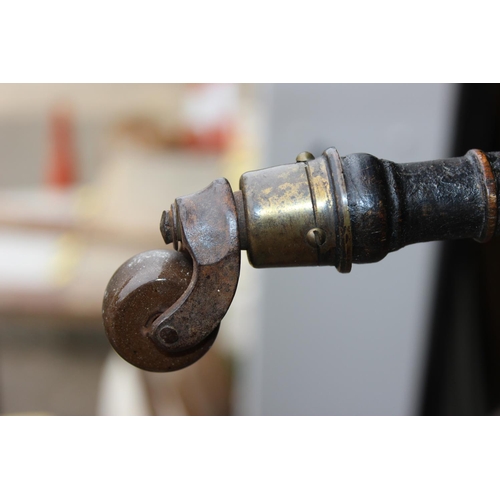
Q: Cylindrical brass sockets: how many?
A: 1